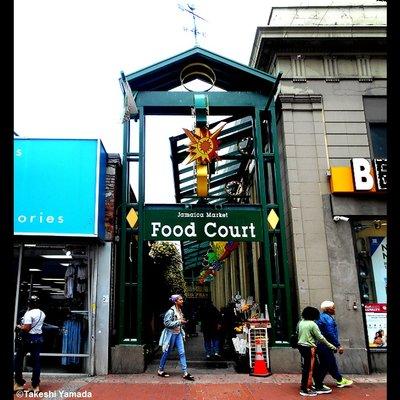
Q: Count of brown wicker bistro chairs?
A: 0